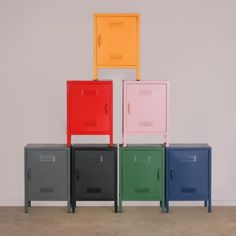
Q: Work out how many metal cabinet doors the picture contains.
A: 7